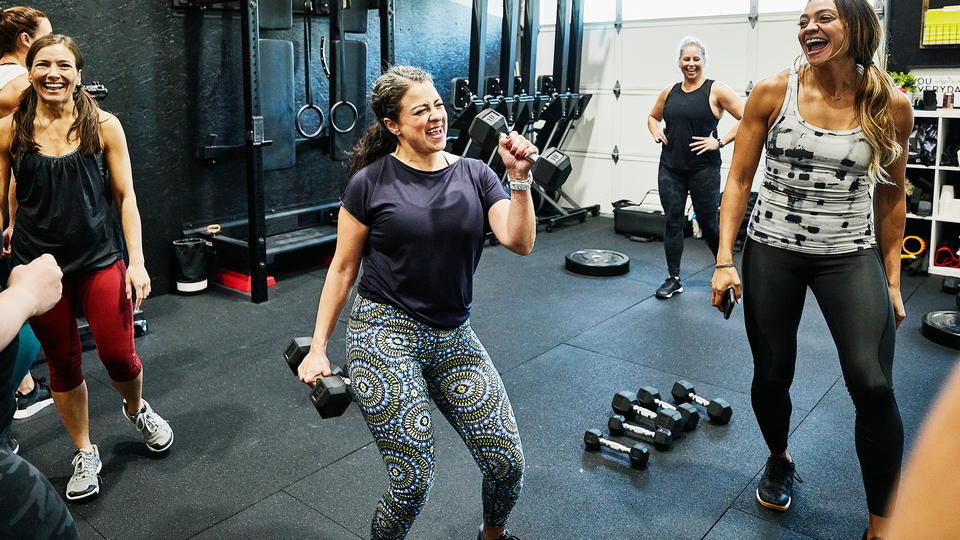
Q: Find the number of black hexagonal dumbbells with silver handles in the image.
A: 7